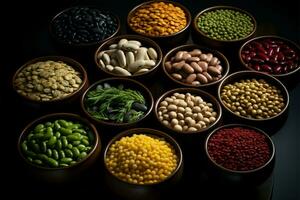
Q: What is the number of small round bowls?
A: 13